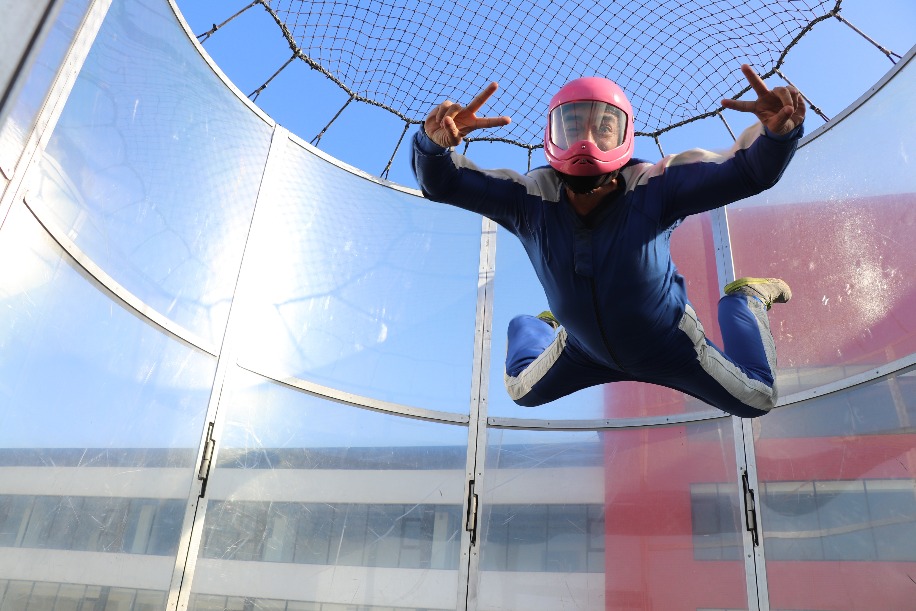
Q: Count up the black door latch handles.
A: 3